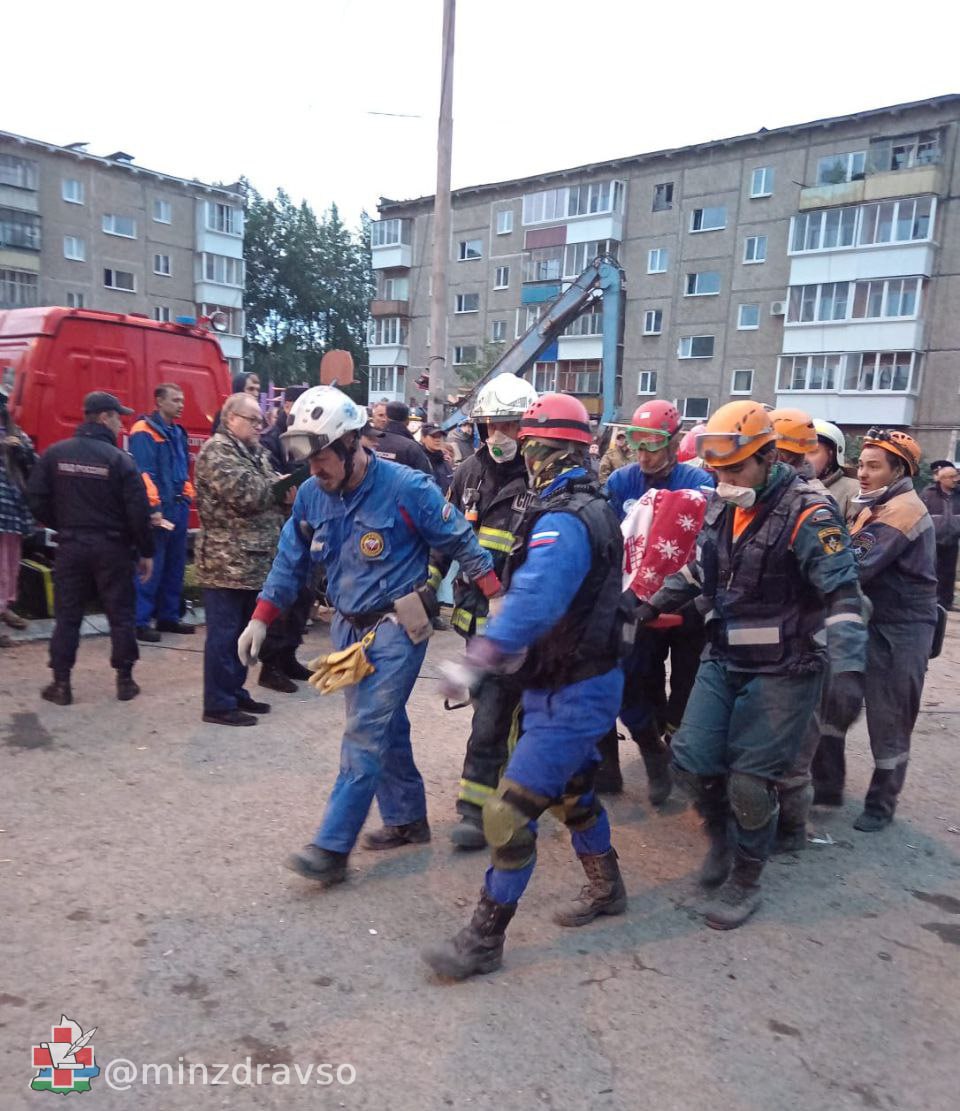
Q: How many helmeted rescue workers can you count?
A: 9